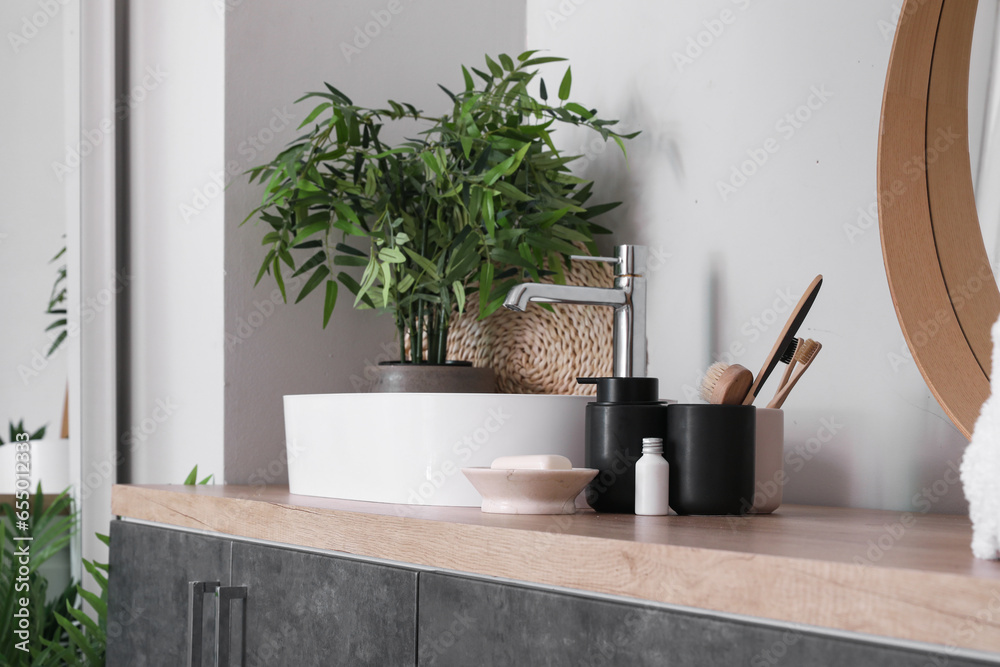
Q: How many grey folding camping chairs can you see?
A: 0